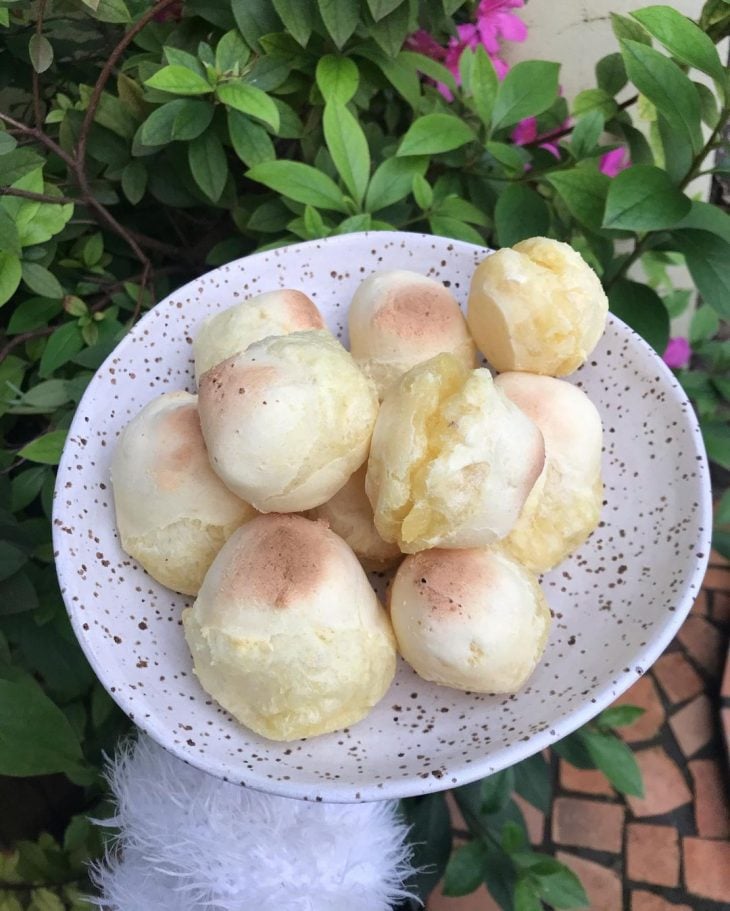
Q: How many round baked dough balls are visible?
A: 10